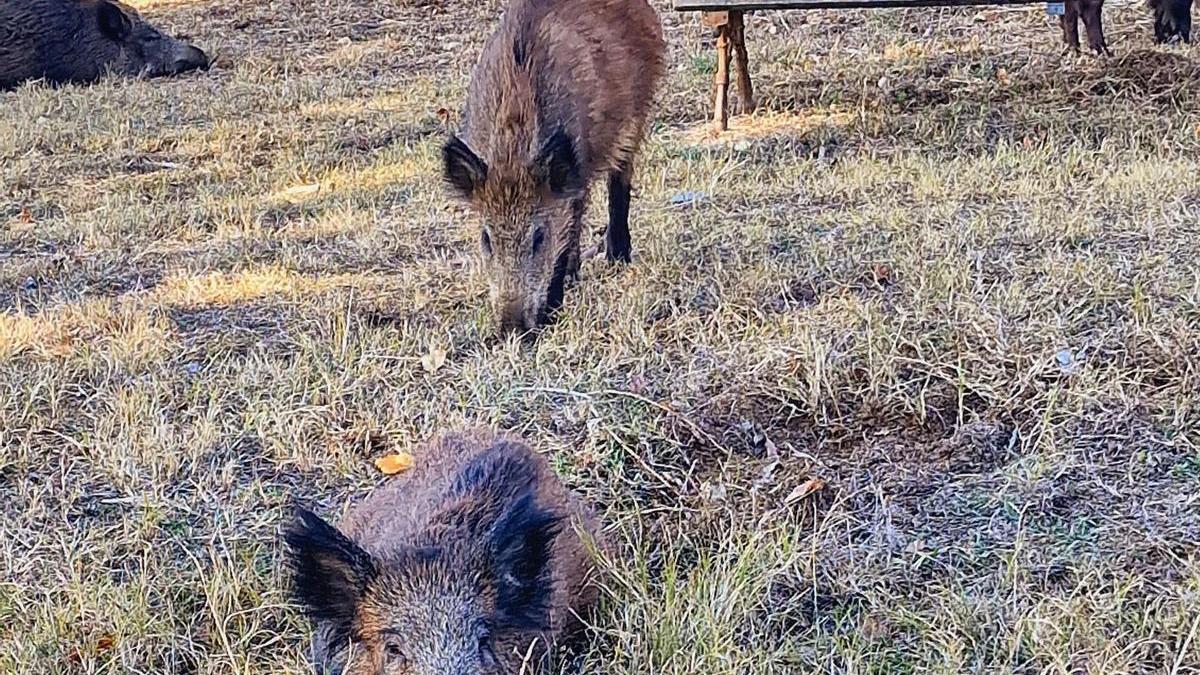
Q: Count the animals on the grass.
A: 4